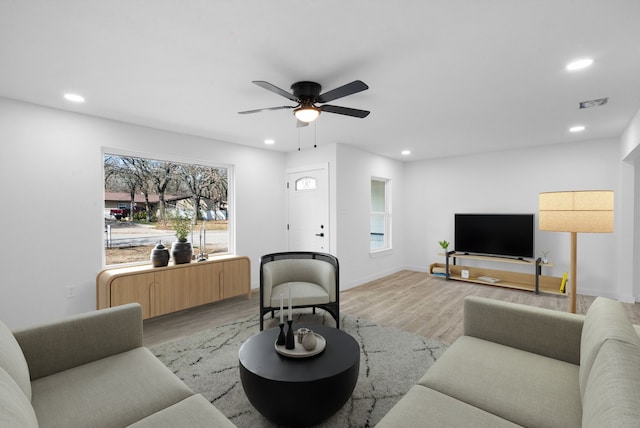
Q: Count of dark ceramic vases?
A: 2